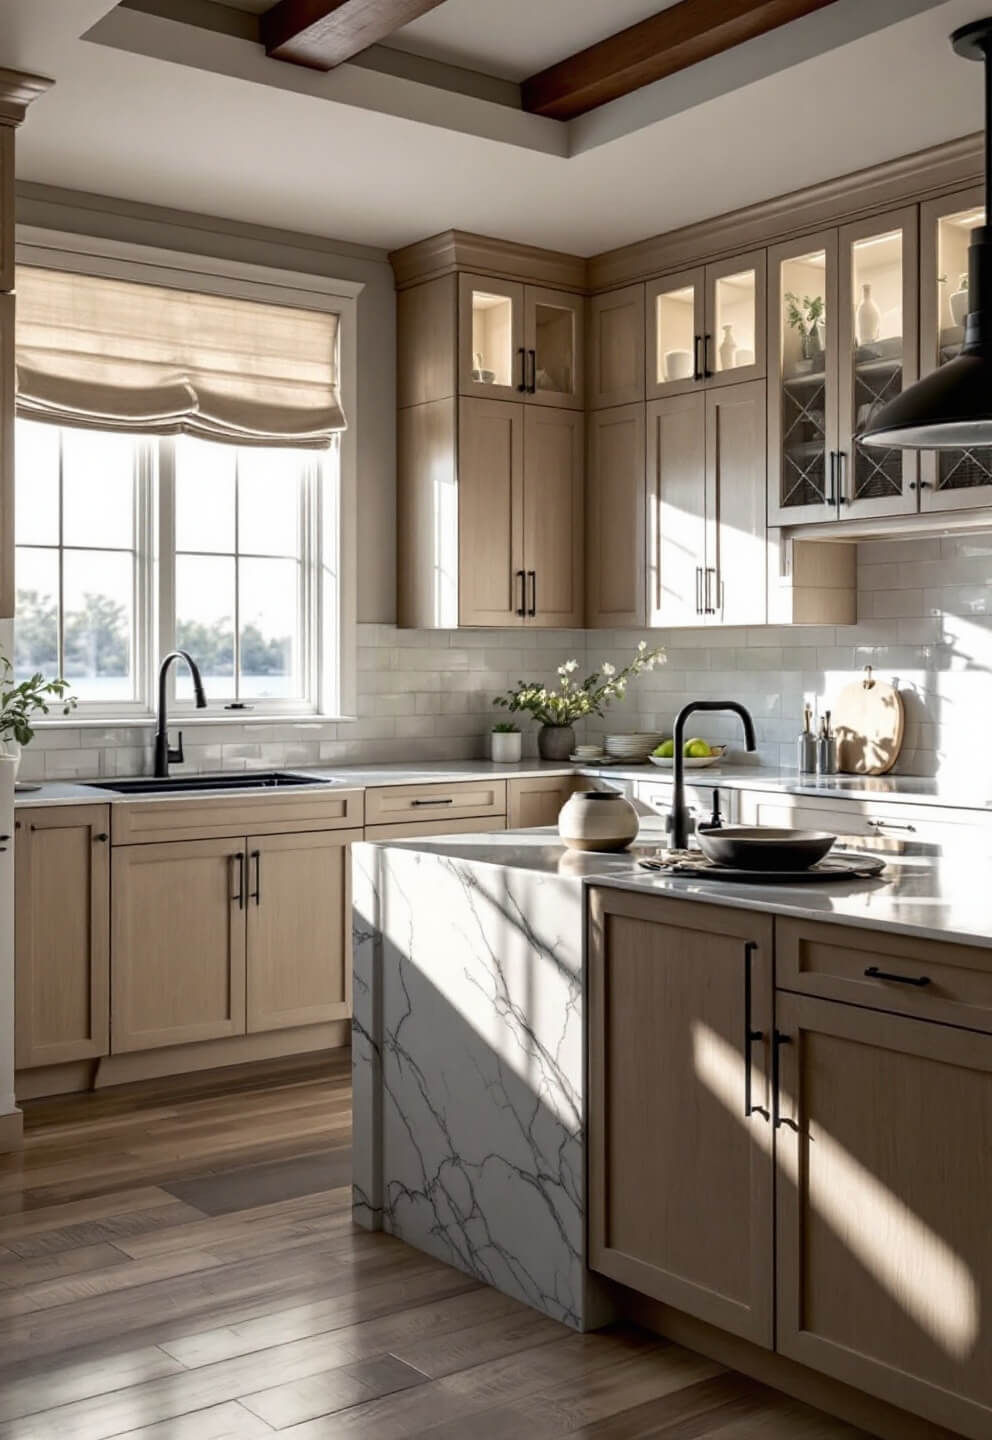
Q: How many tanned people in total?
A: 0